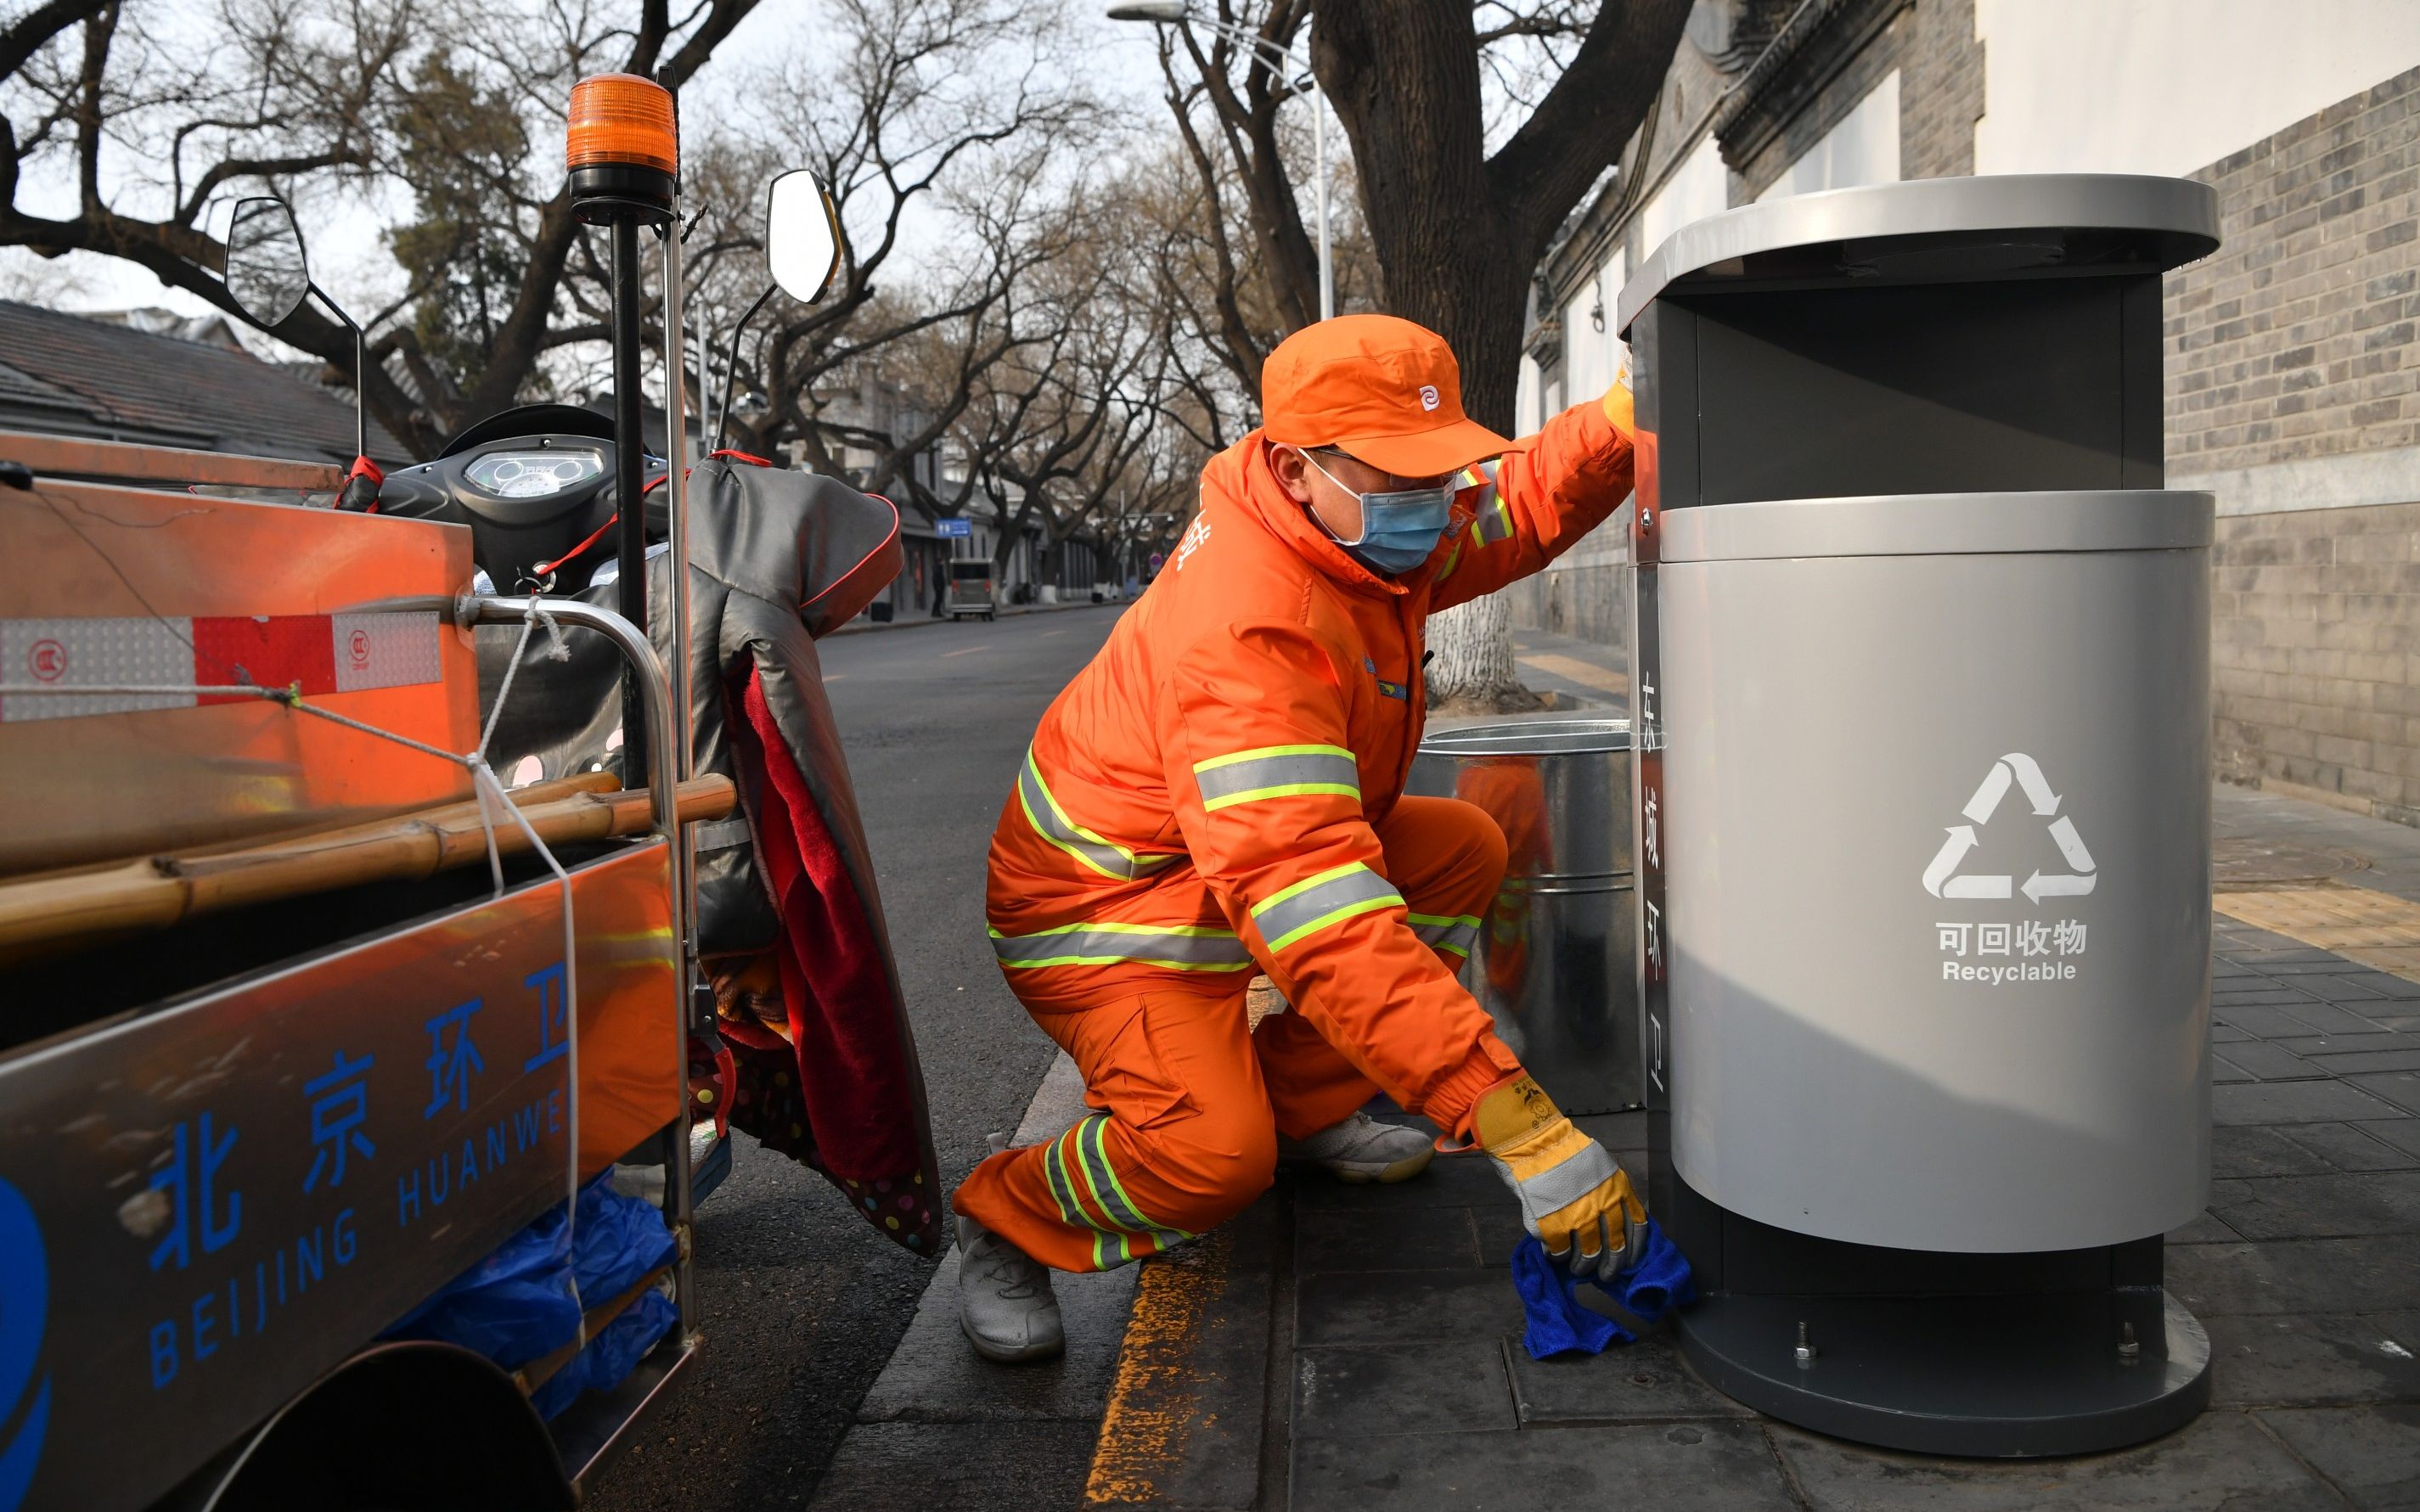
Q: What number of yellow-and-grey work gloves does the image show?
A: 2